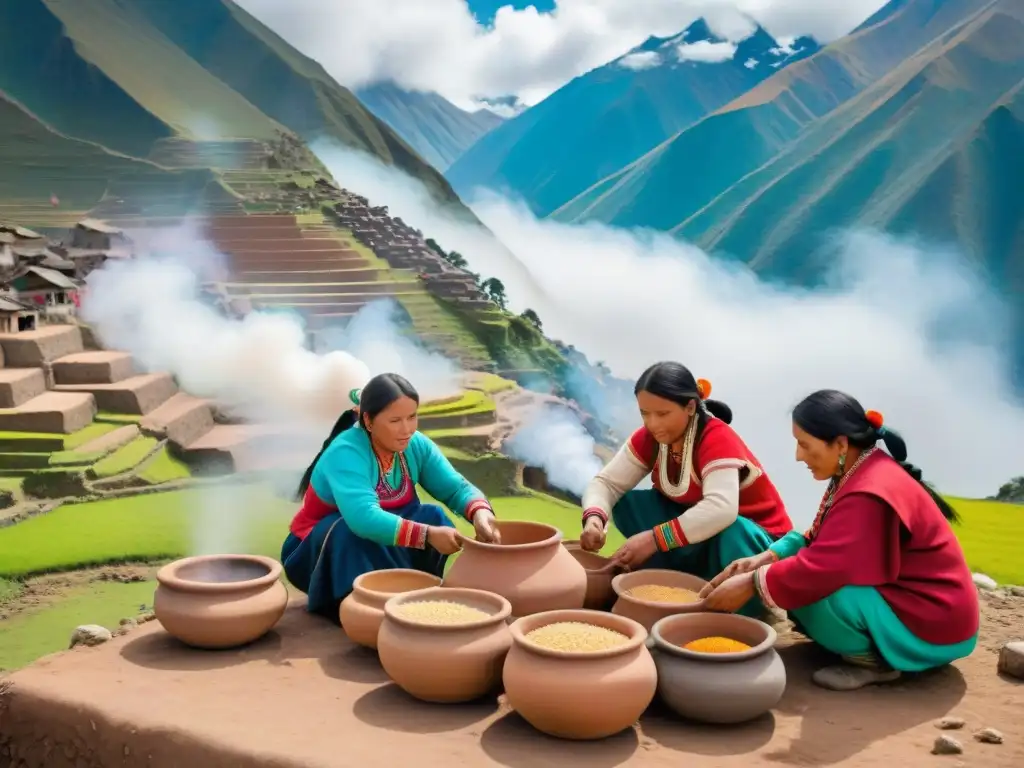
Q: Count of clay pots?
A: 8